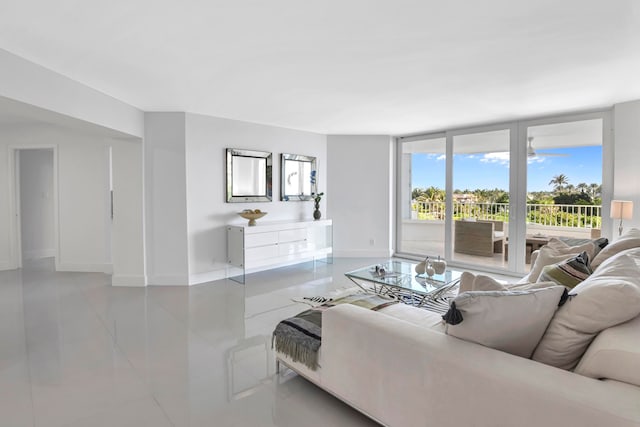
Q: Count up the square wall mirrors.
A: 2